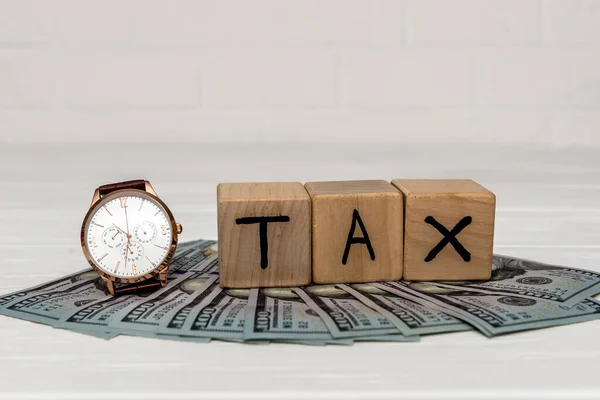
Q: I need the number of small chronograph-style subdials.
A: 3